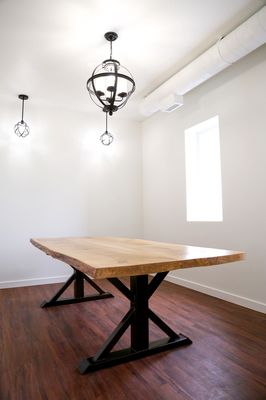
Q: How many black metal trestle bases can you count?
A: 2